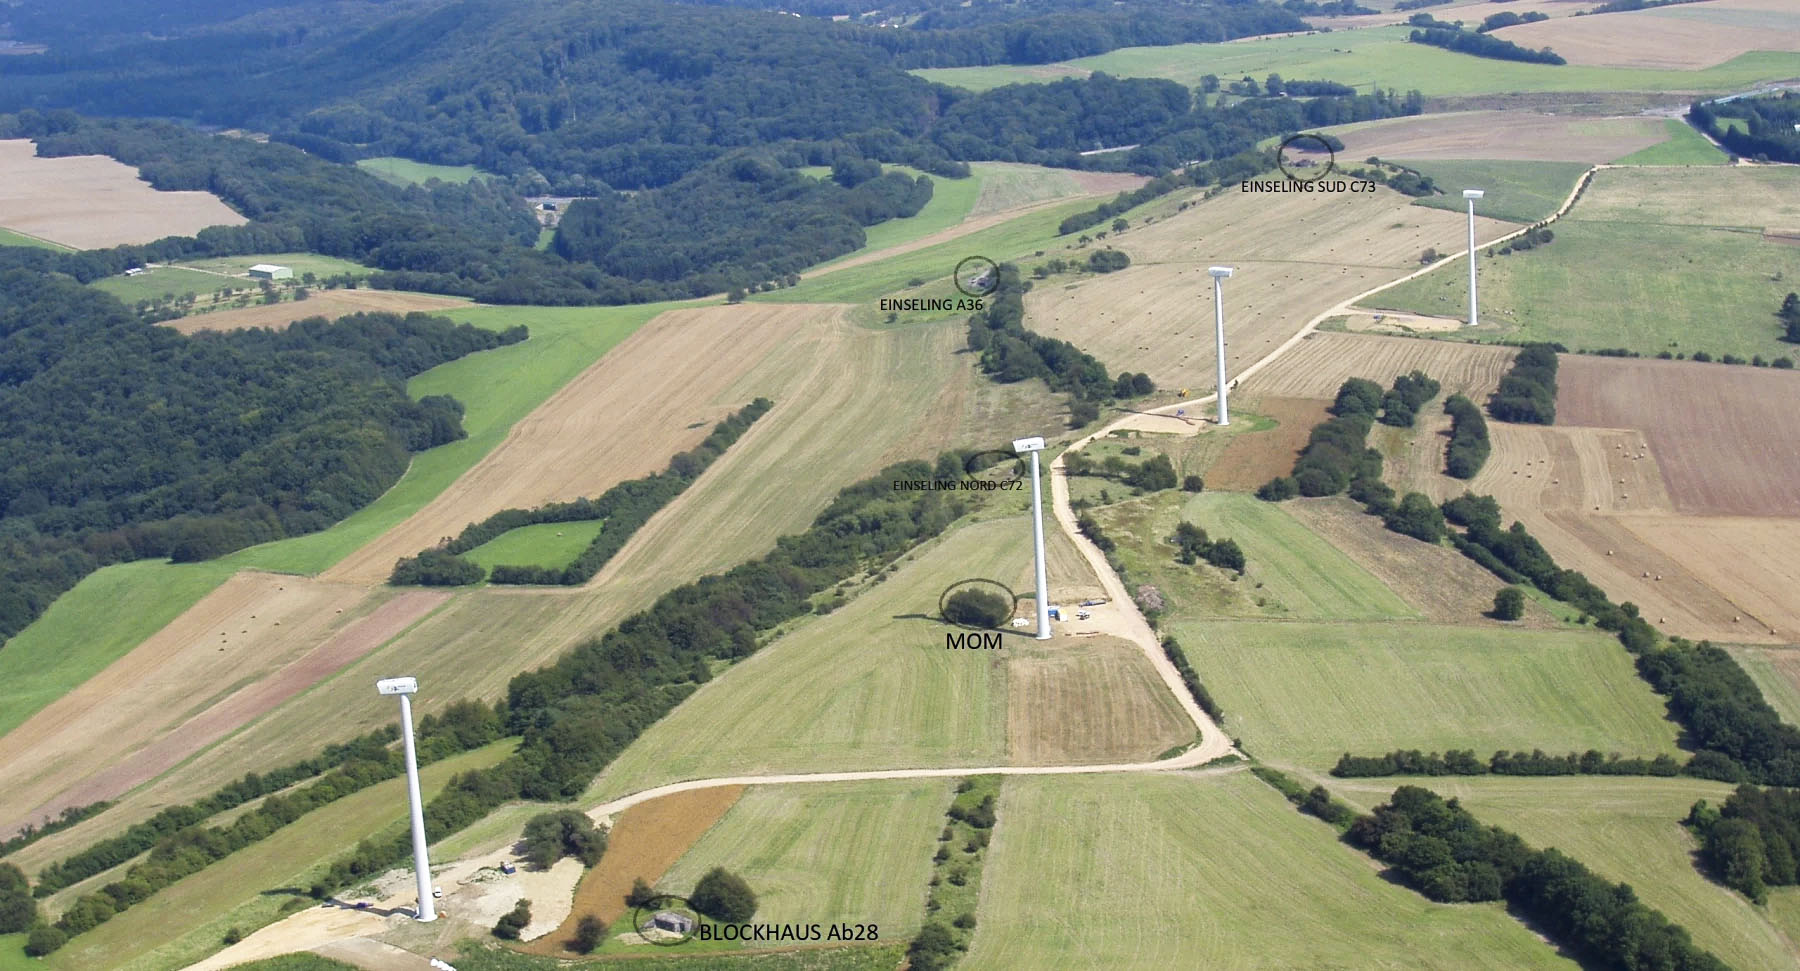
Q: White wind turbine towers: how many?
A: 4